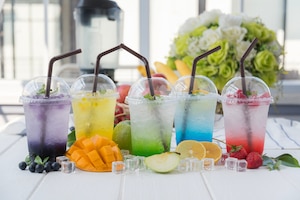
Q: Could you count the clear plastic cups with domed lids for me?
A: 5